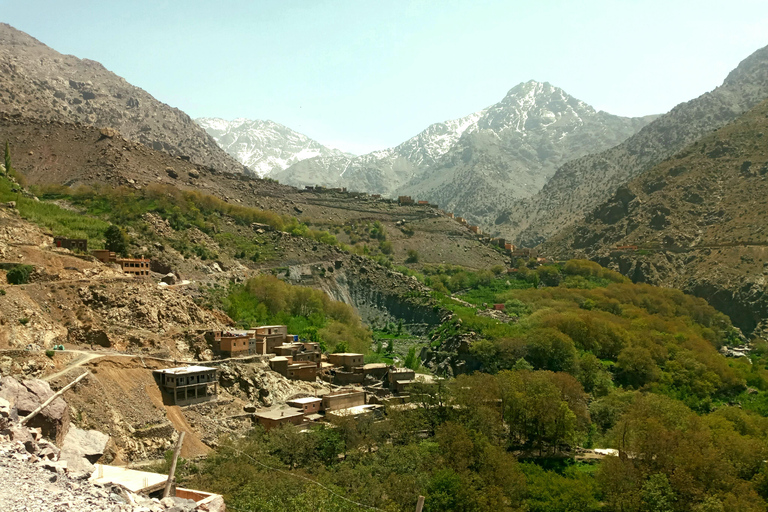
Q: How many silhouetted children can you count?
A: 0